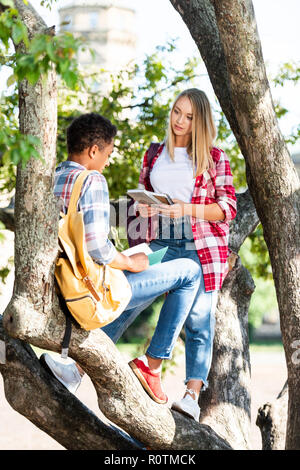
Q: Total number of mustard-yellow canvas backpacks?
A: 1